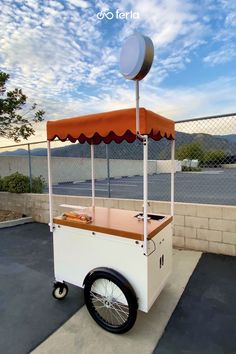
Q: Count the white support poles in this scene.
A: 4